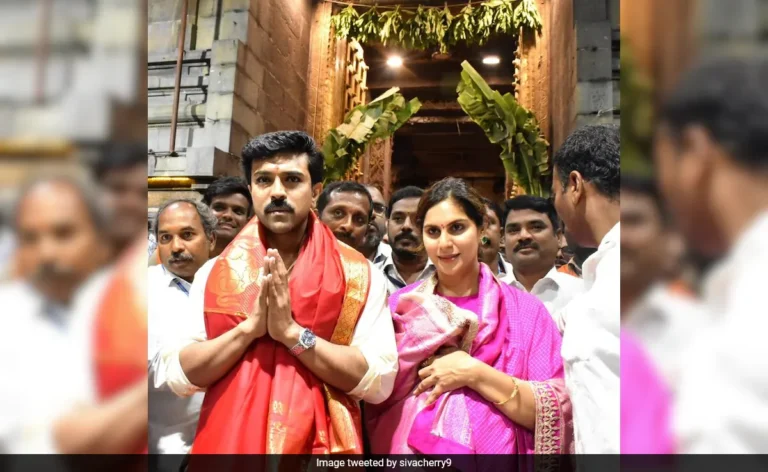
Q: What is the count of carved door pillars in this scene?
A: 2